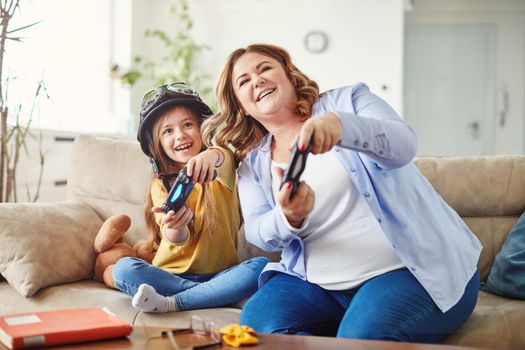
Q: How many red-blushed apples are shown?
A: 0